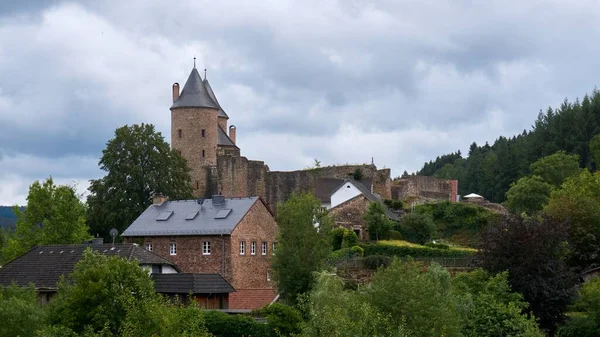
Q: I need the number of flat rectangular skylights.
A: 3